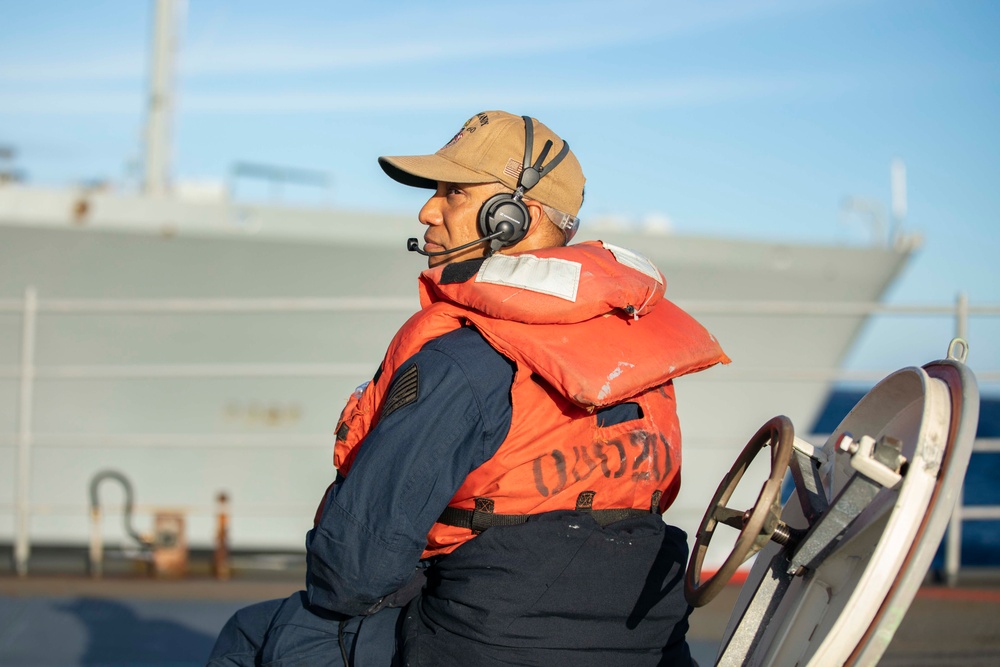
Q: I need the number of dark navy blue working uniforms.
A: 1